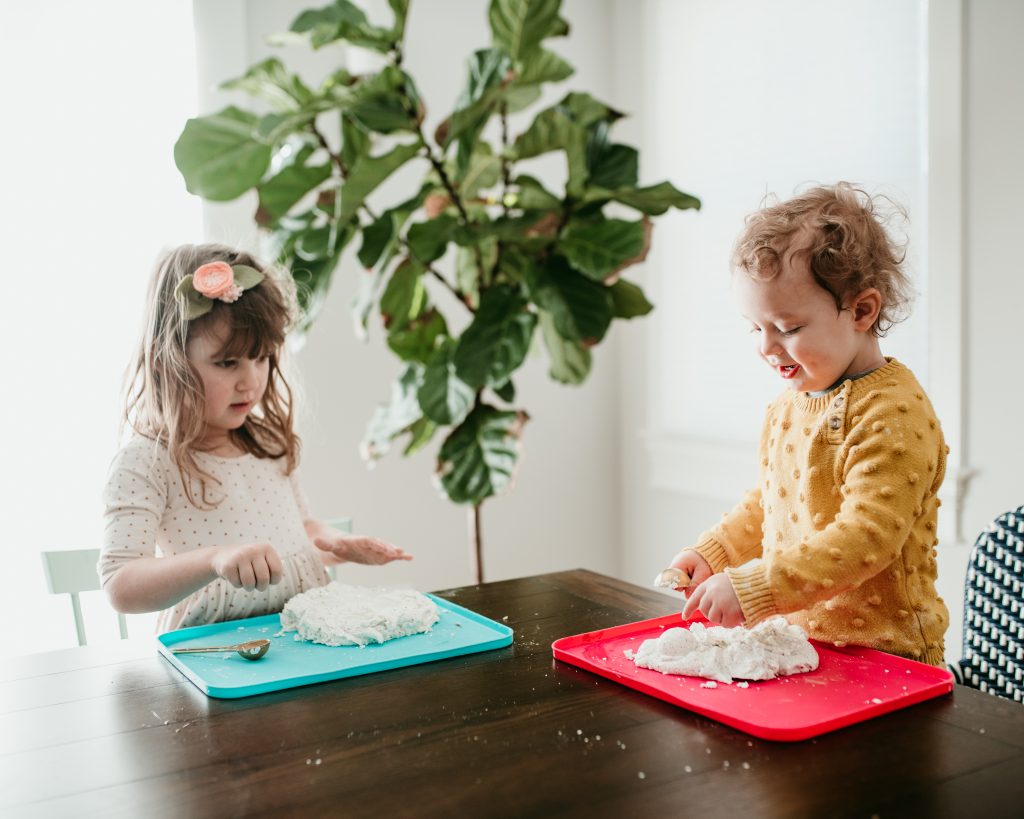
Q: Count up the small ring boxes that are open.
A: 0